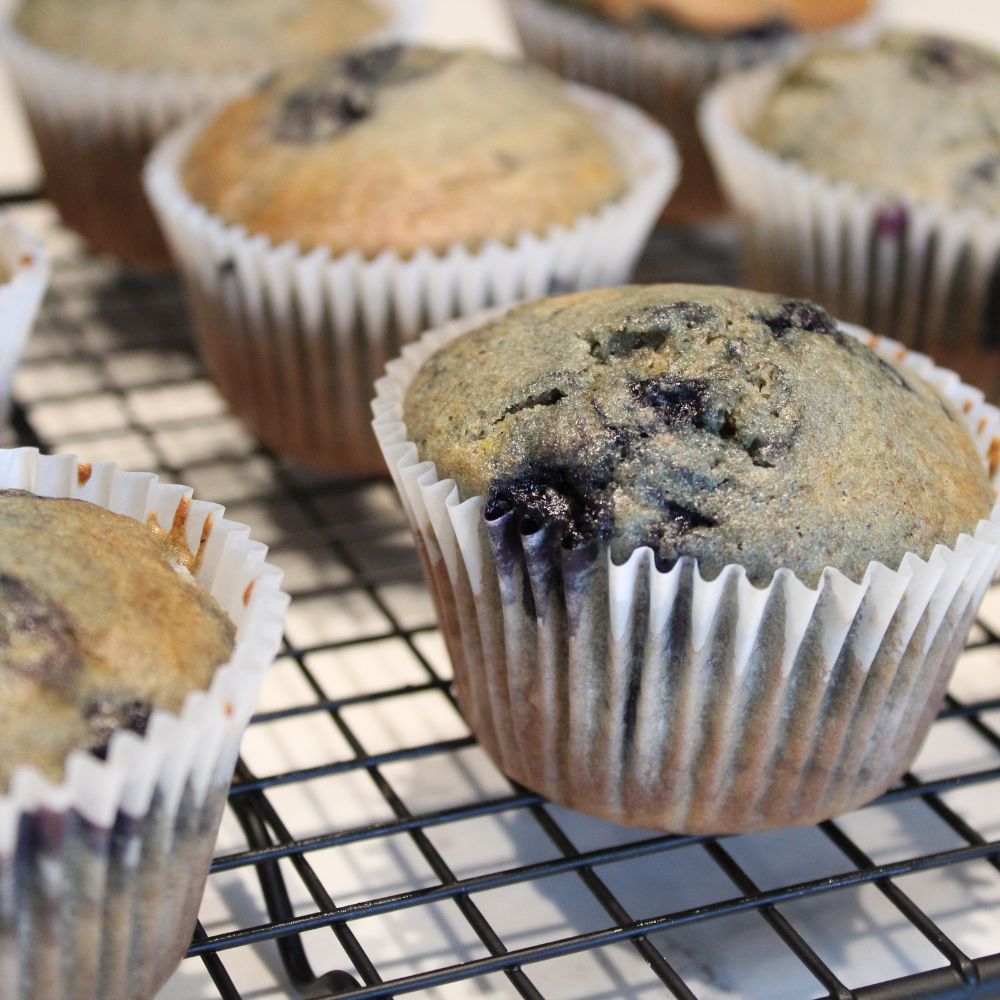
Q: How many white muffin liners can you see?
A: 7